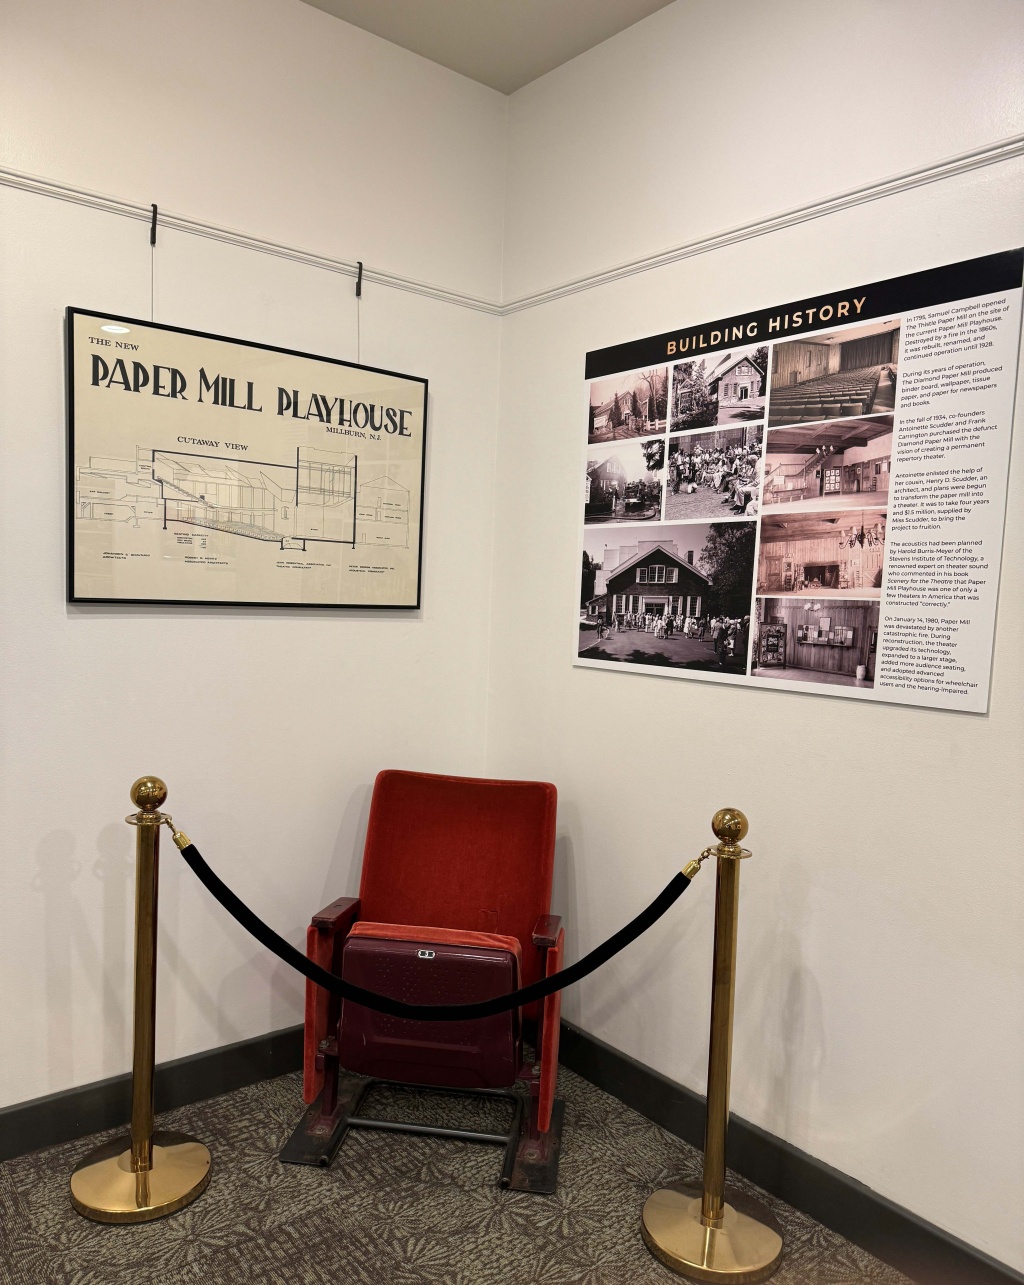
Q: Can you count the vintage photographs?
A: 9